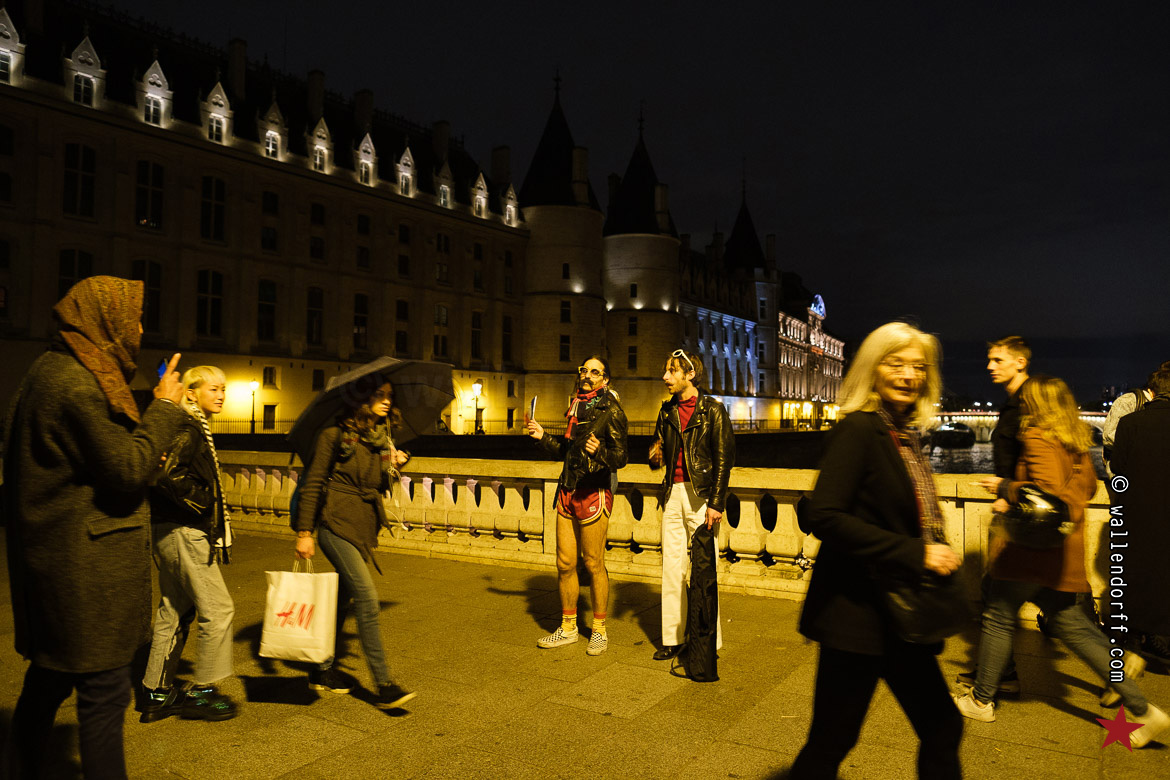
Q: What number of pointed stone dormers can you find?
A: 11